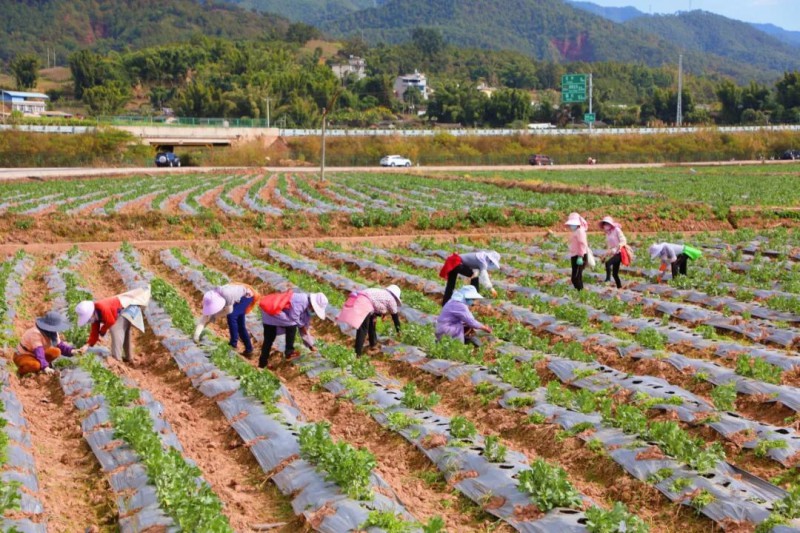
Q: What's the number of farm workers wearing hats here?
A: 10